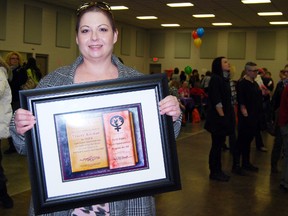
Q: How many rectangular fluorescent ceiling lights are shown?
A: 9